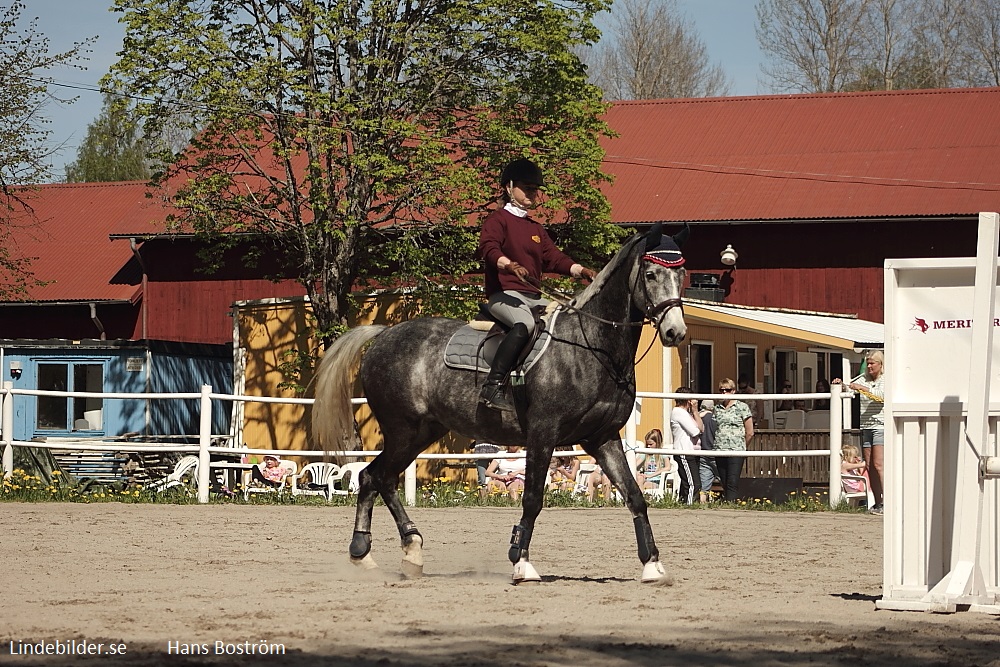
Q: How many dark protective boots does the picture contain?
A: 4